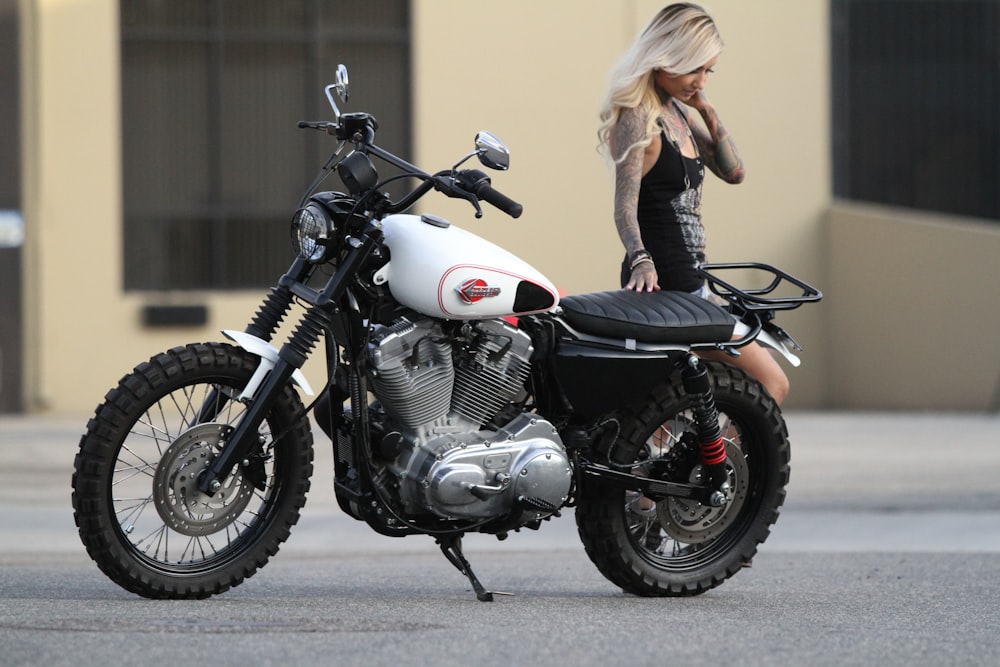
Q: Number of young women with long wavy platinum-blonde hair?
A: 1